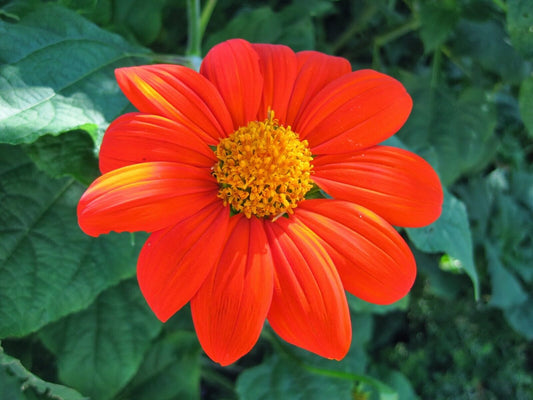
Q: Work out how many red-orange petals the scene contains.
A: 12